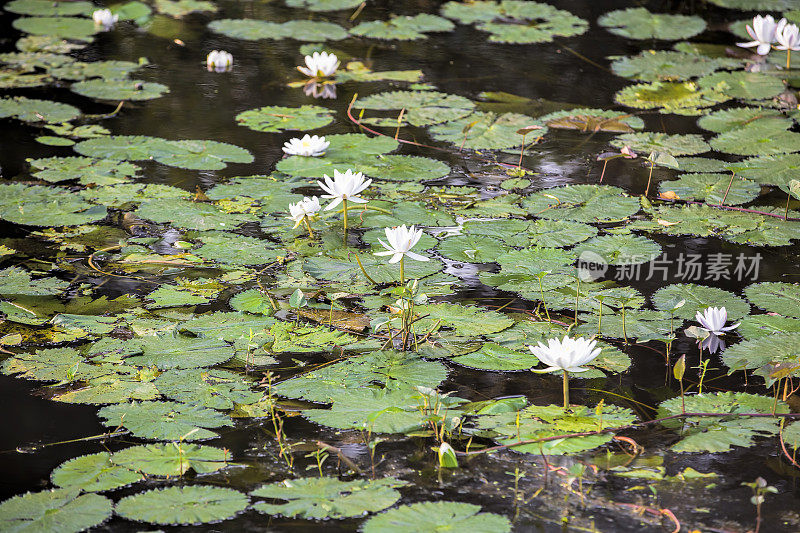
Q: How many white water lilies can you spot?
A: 11